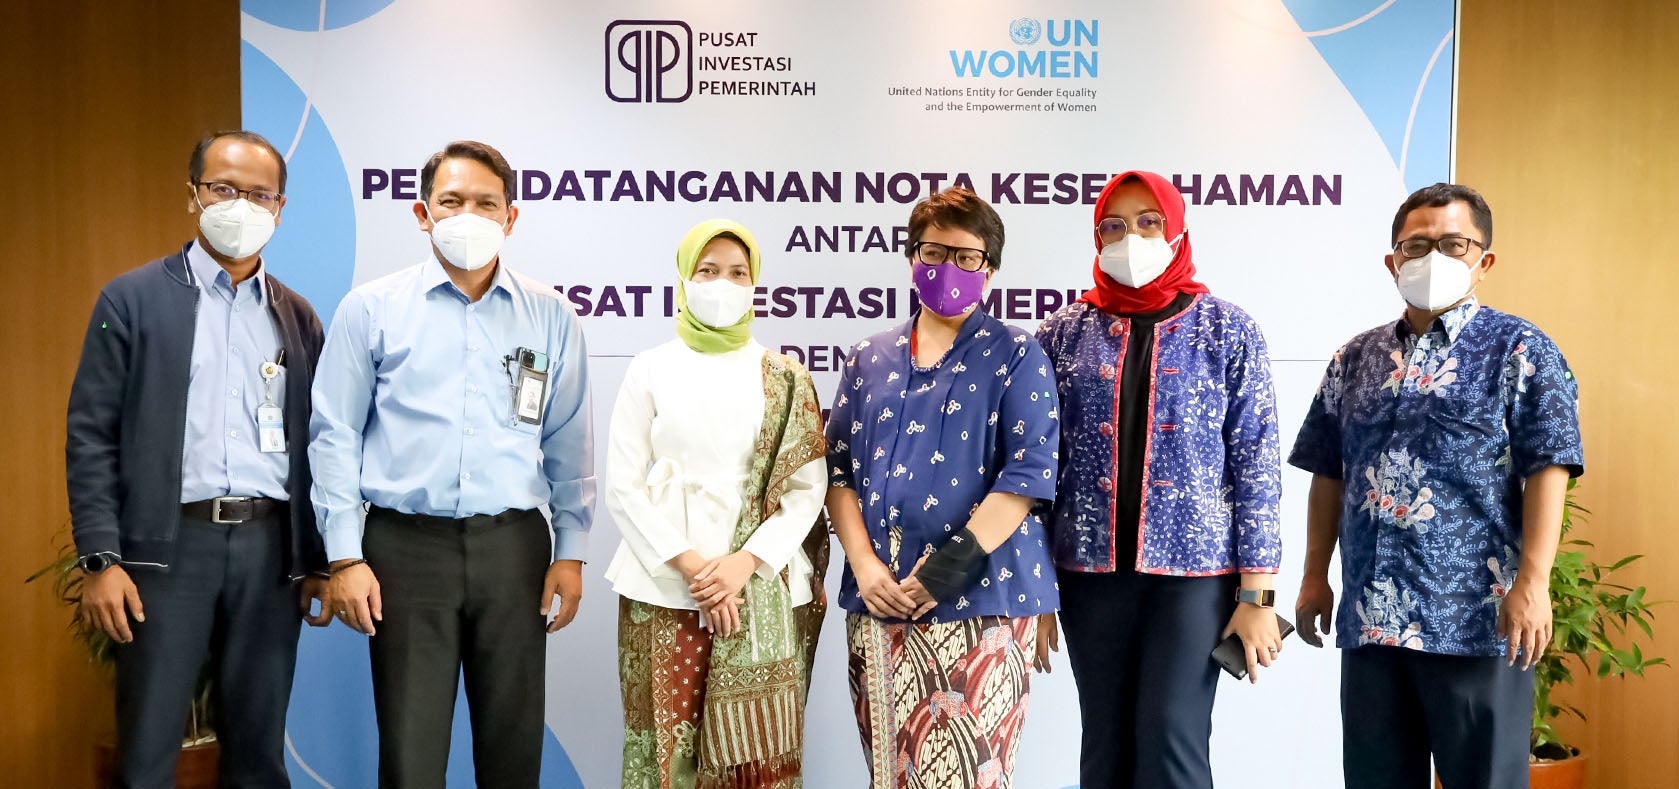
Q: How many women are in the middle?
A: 3